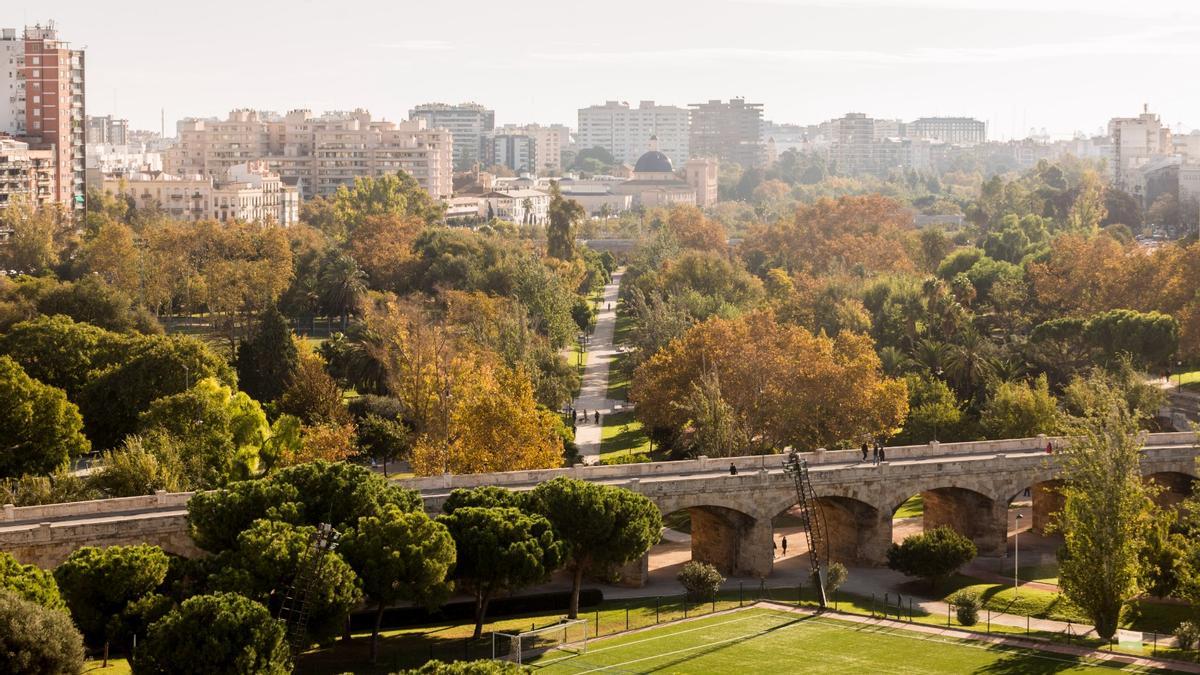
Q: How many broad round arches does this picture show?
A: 5